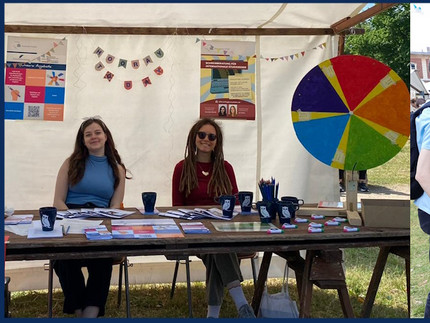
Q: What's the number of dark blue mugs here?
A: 8